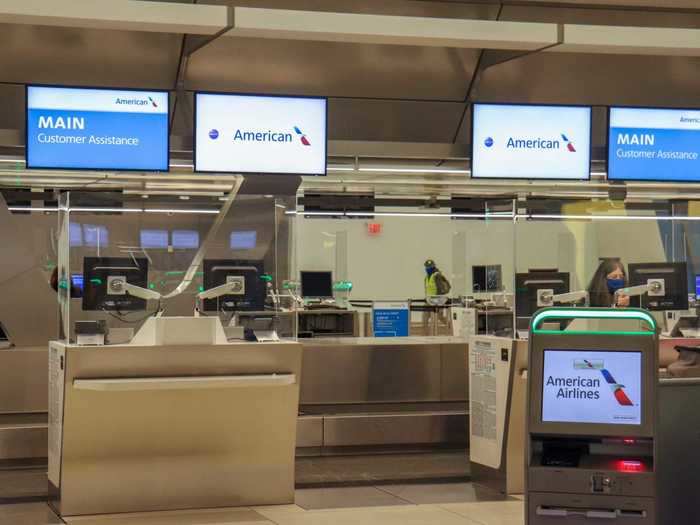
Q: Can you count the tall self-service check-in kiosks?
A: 1